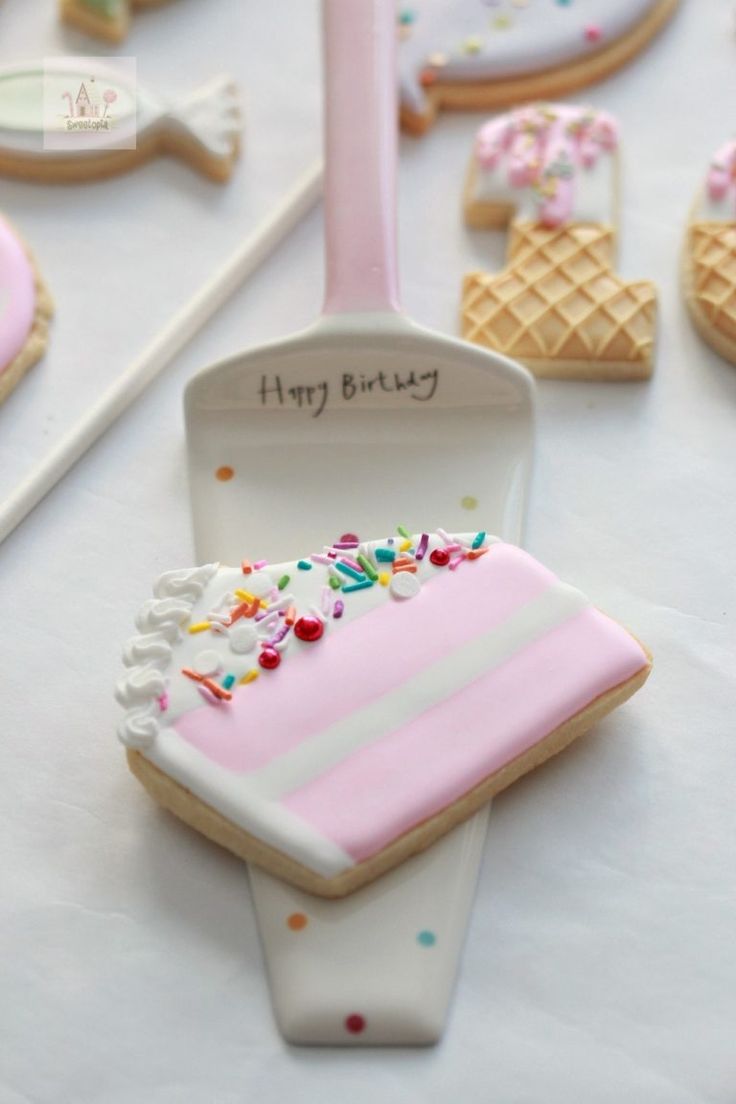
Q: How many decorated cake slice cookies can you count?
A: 1